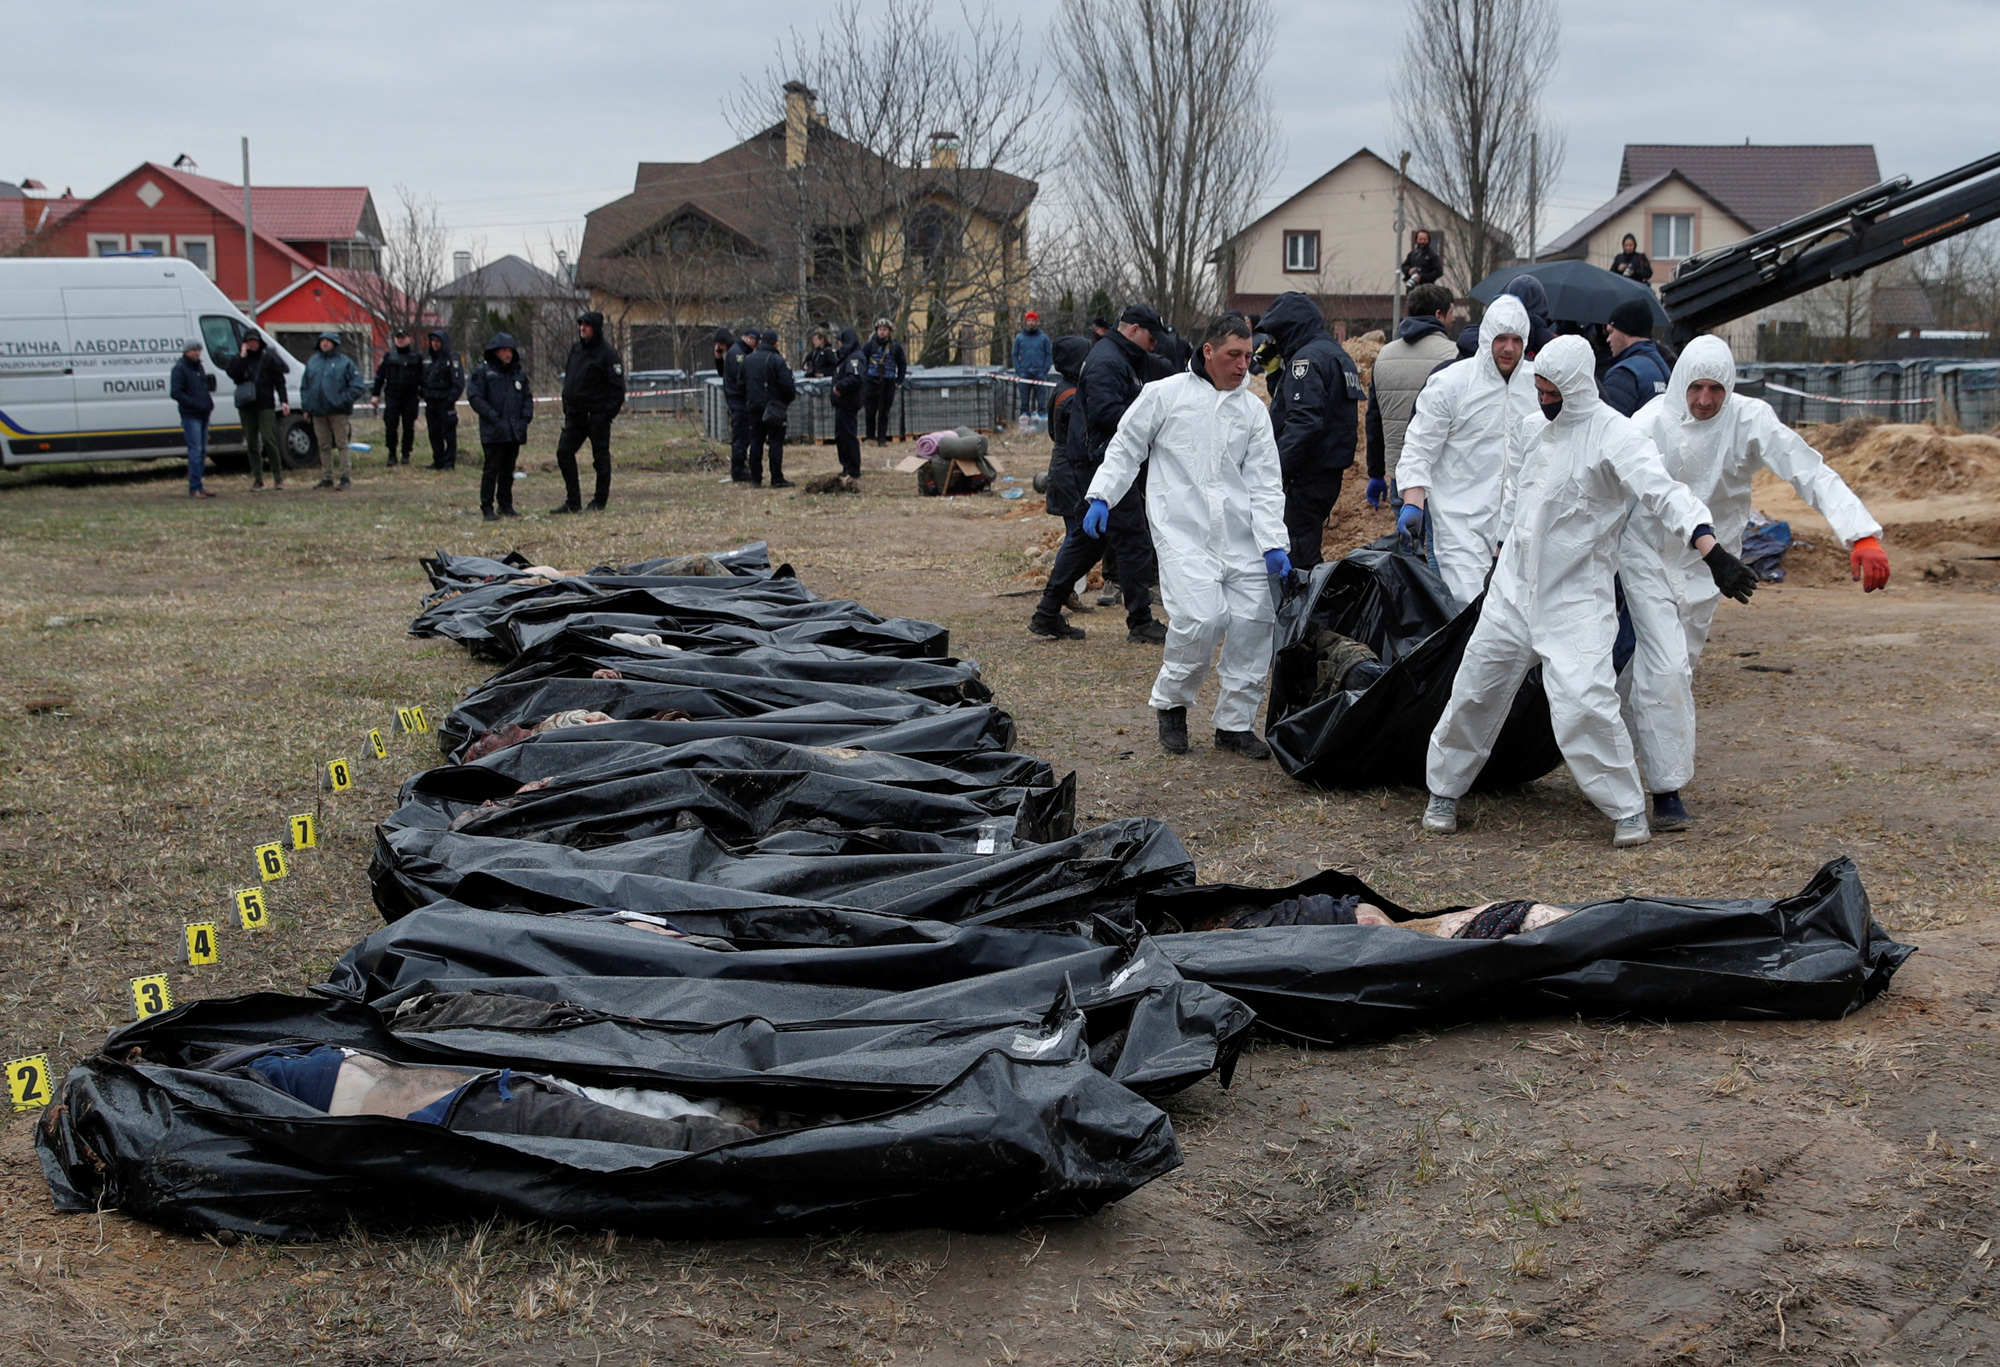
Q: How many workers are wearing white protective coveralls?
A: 4